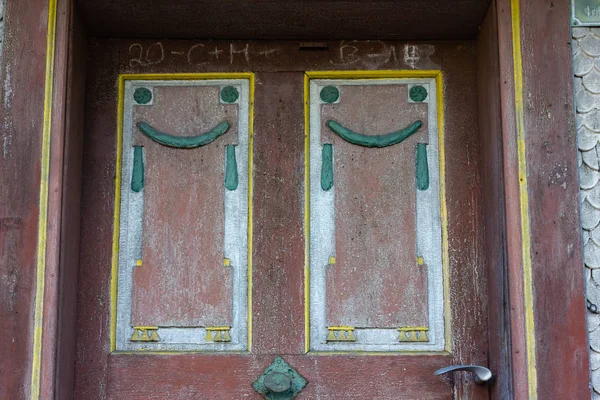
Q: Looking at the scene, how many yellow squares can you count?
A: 4